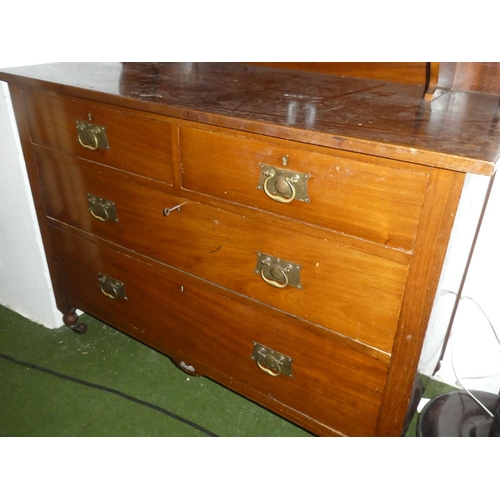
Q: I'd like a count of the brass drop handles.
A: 6